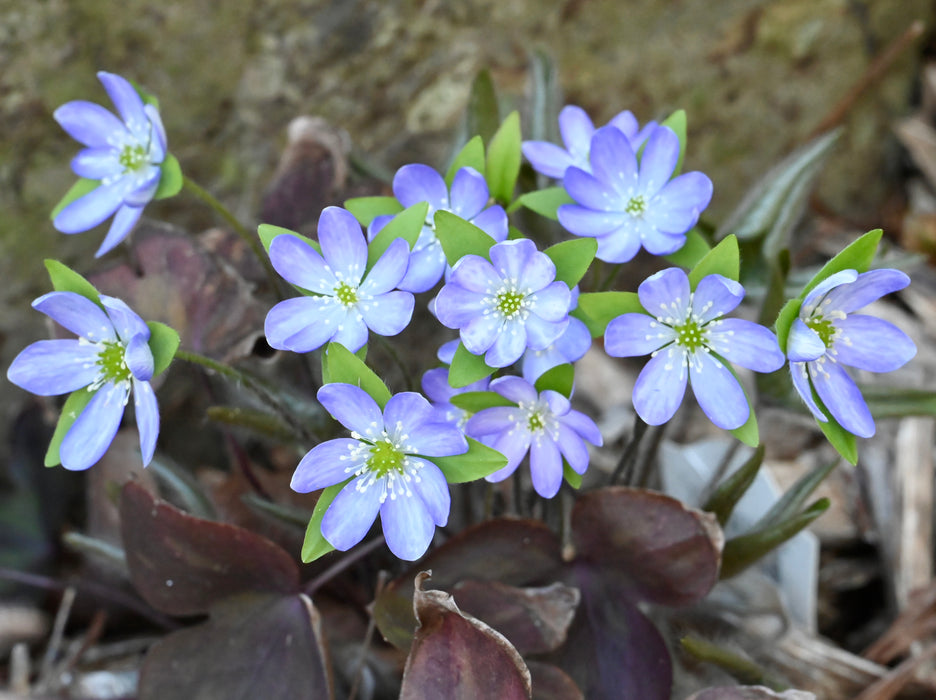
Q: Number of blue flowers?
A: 13